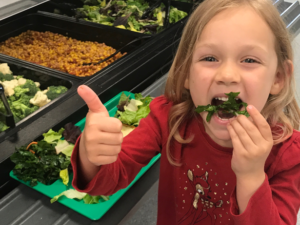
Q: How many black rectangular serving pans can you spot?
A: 3